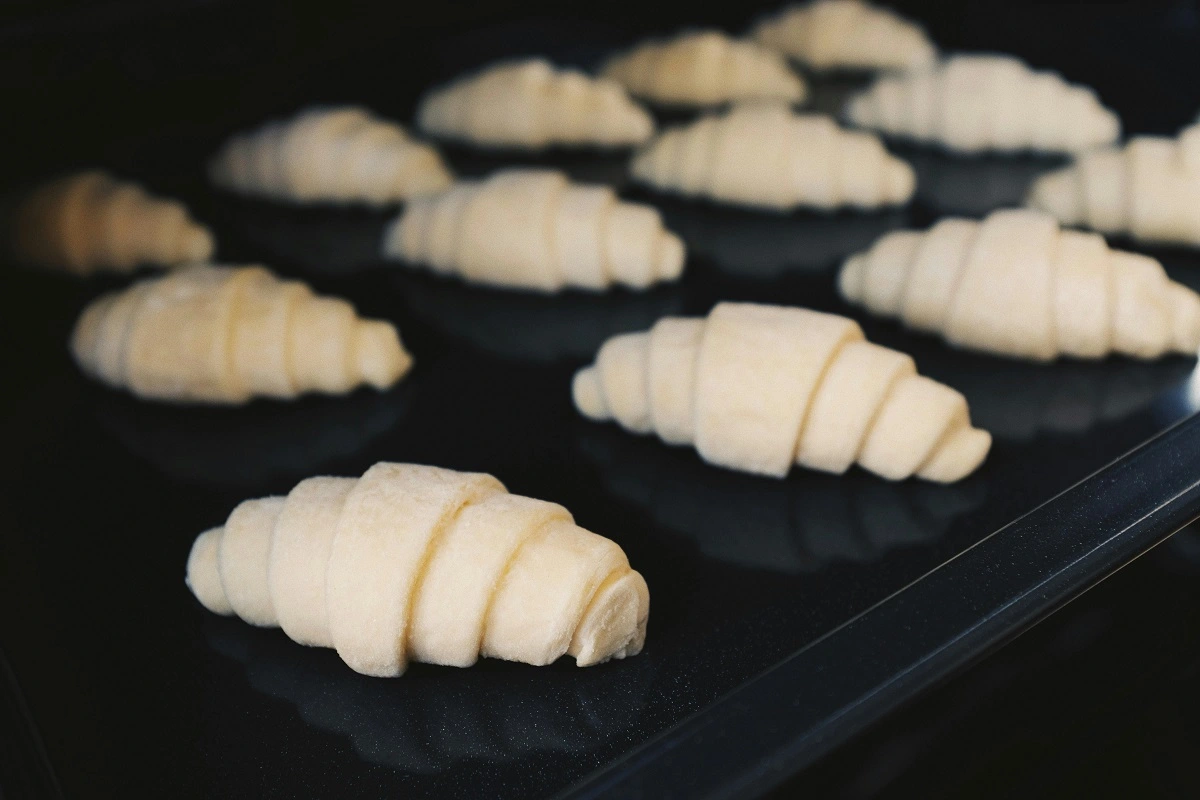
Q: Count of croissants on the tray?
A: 13